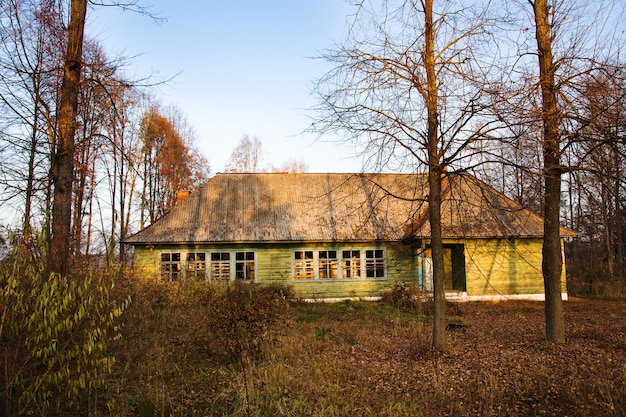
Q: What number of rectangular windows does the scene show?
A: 8